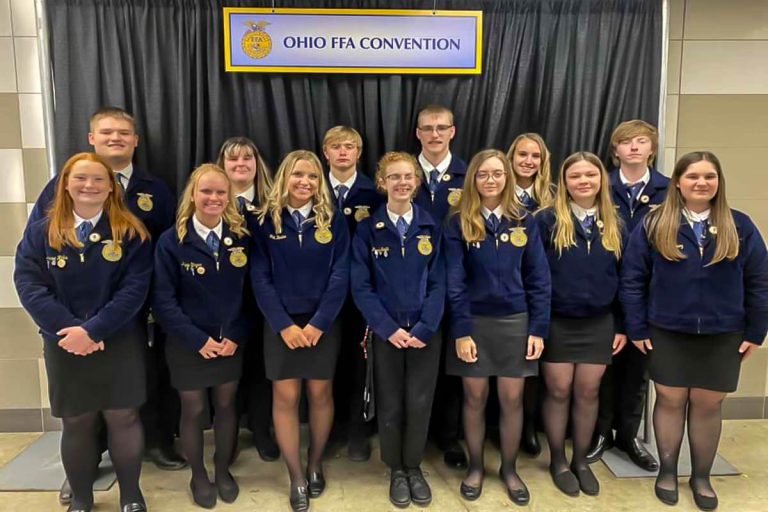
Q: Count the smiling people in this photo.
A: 11